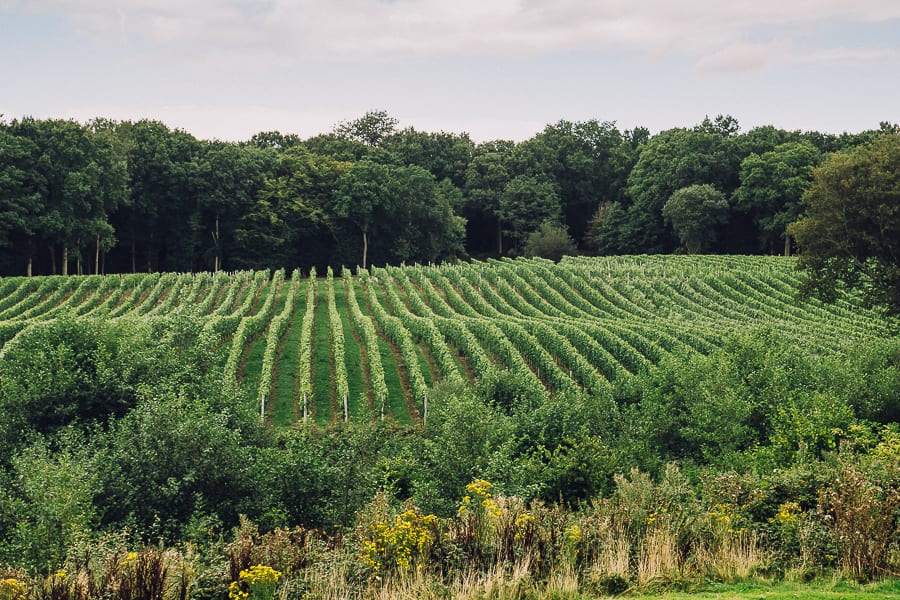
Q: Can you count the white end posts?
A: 5